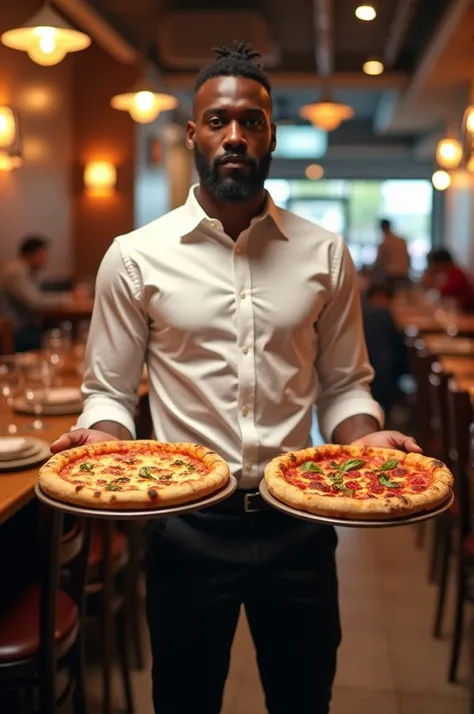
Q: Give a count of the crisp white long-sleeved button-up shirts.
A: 1